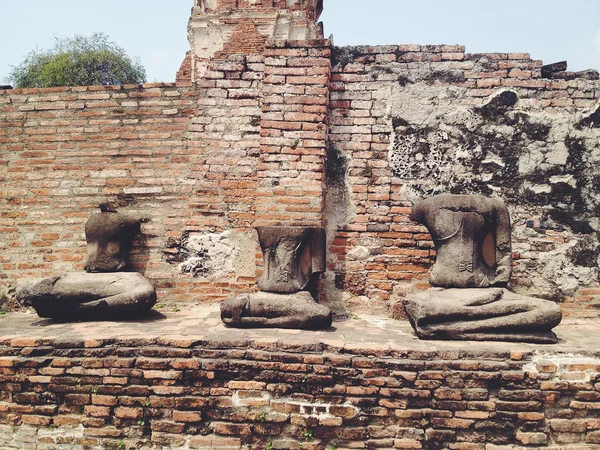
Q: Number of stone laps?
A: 3